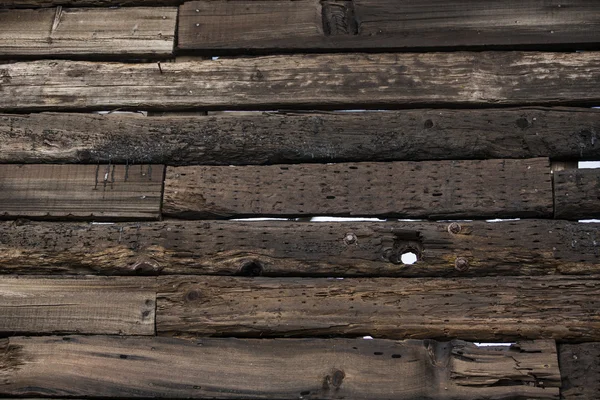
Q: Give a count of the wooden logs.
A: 12